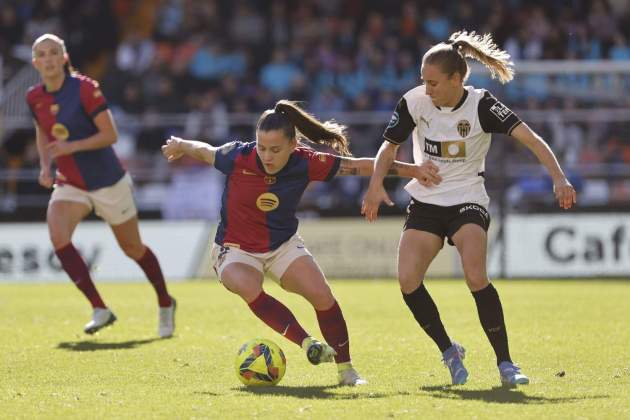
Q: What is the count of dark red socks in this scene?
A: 4